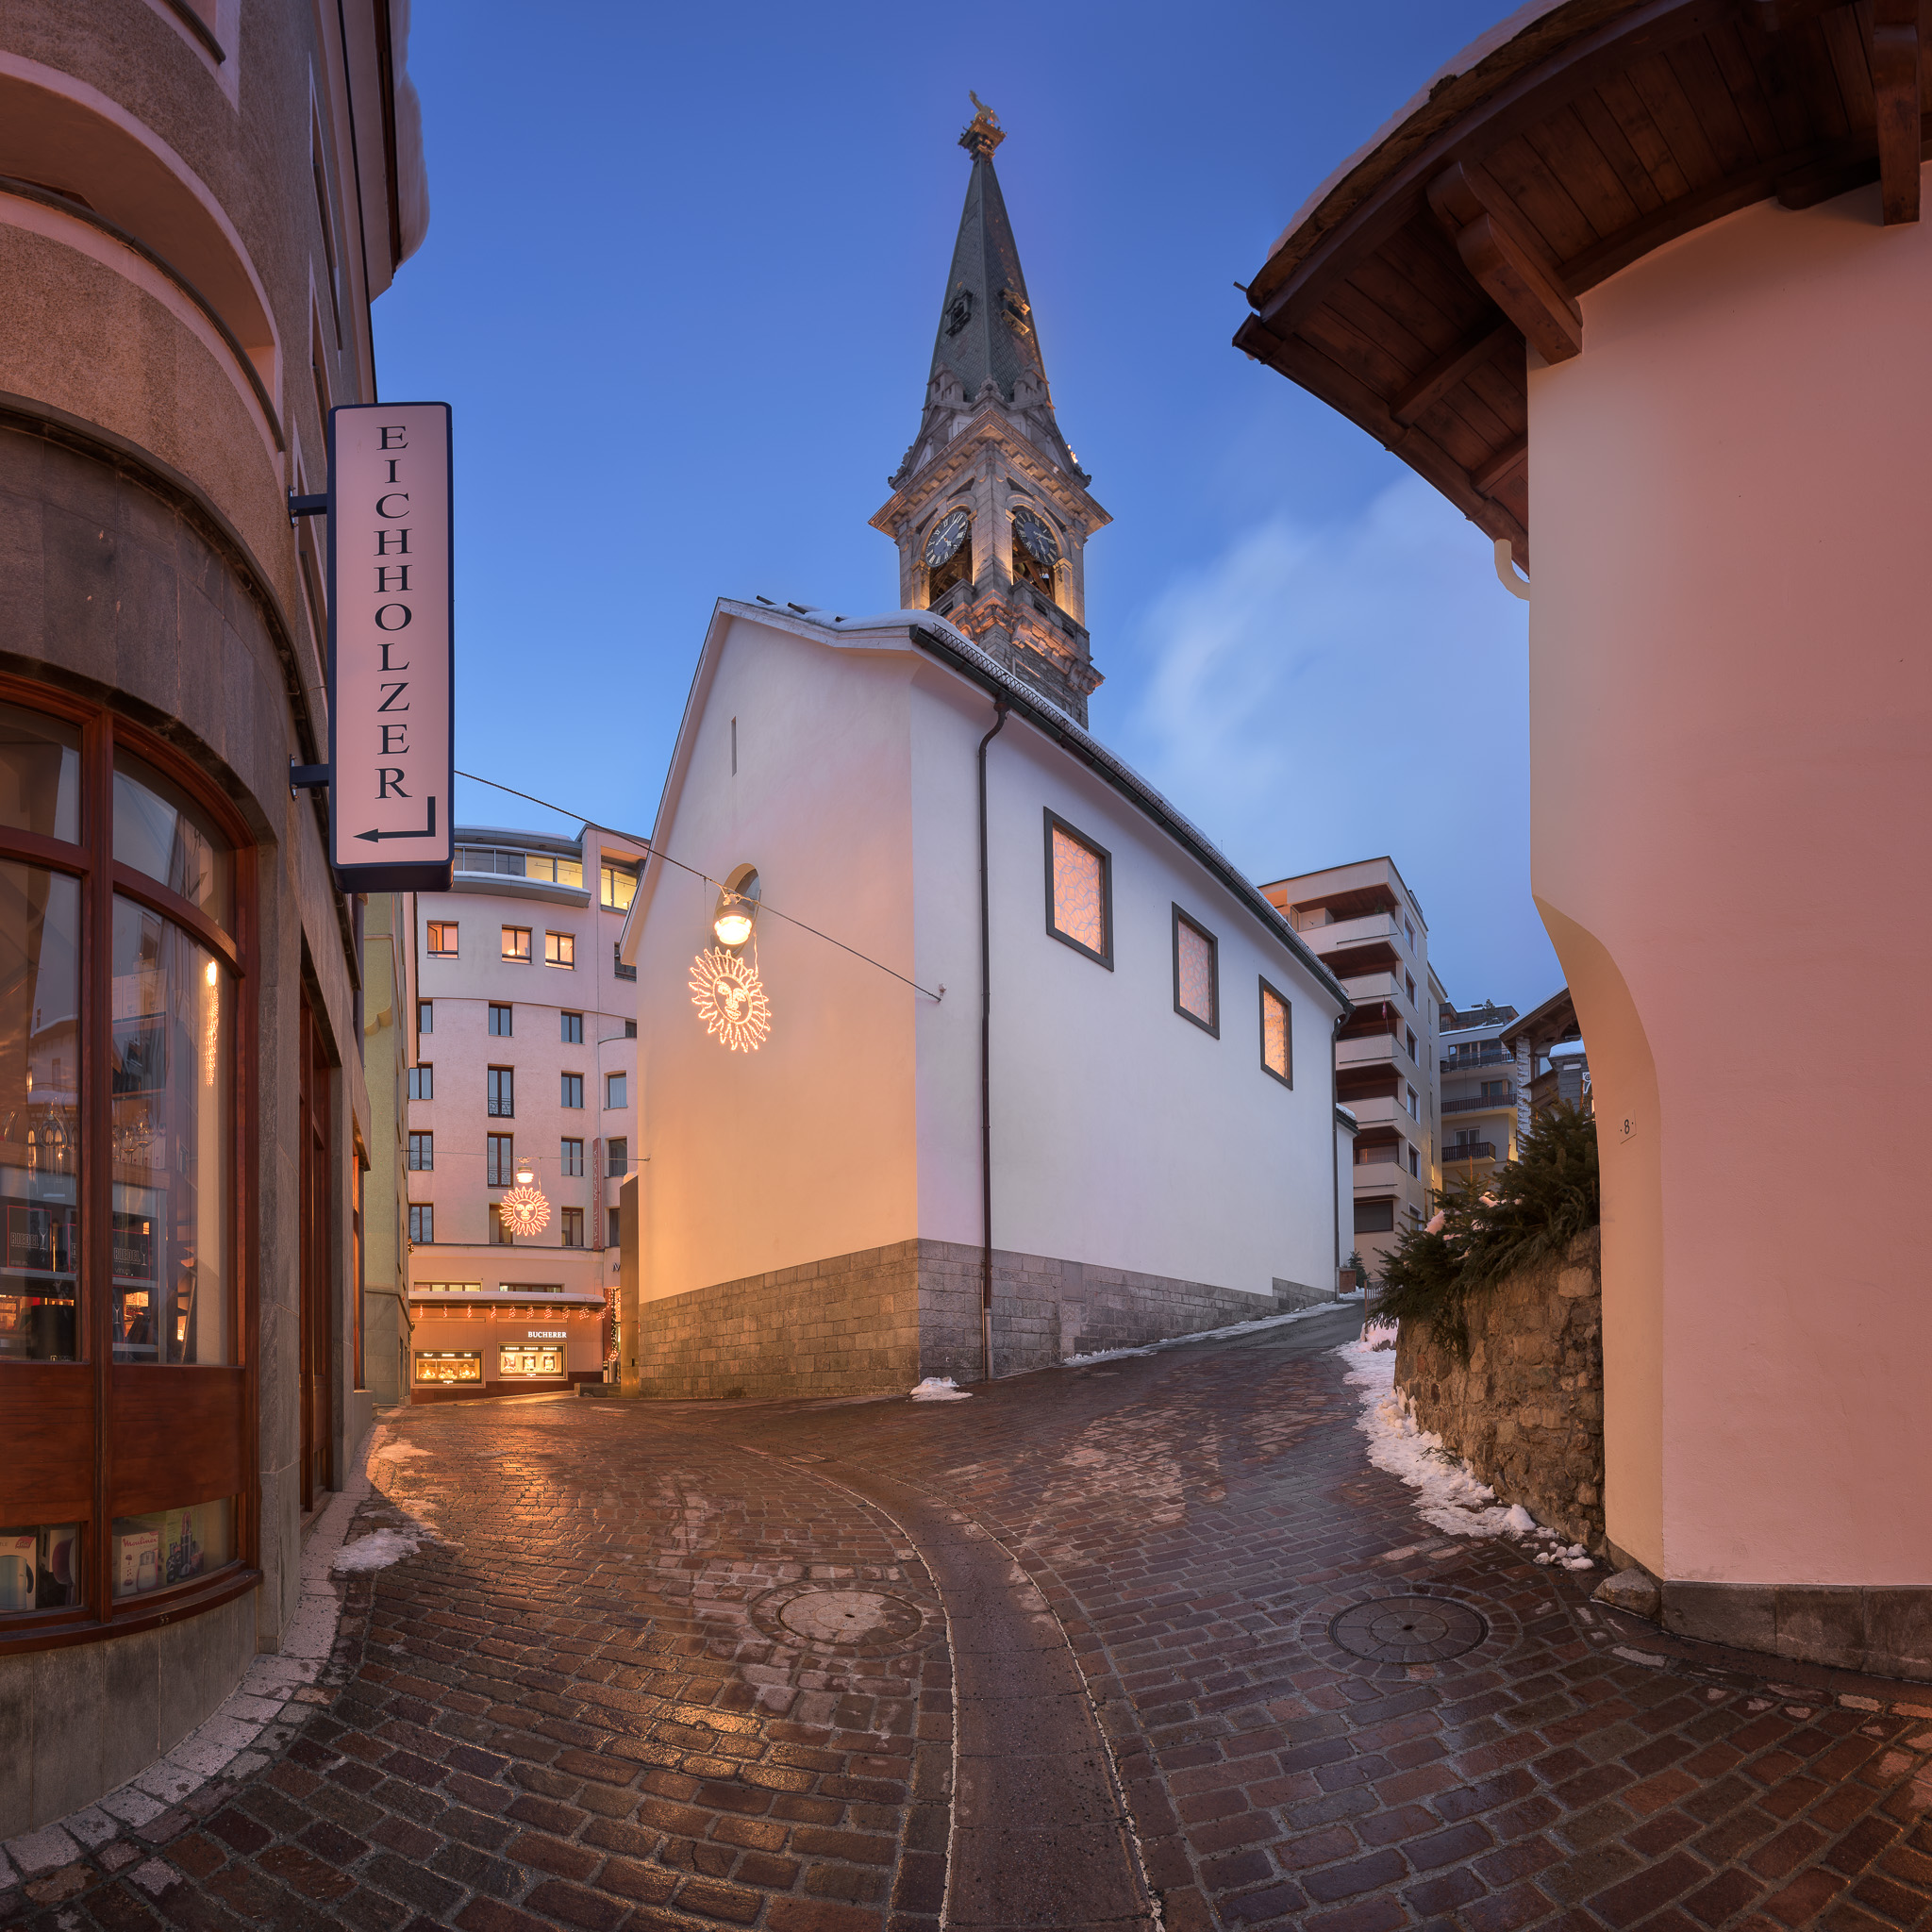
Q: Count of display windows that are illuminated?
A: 2